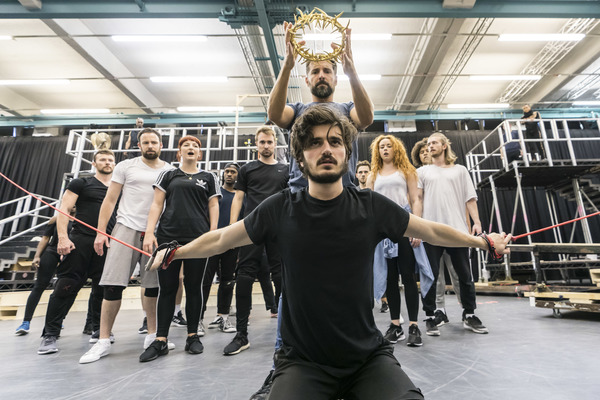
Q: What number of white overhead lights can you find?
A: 12